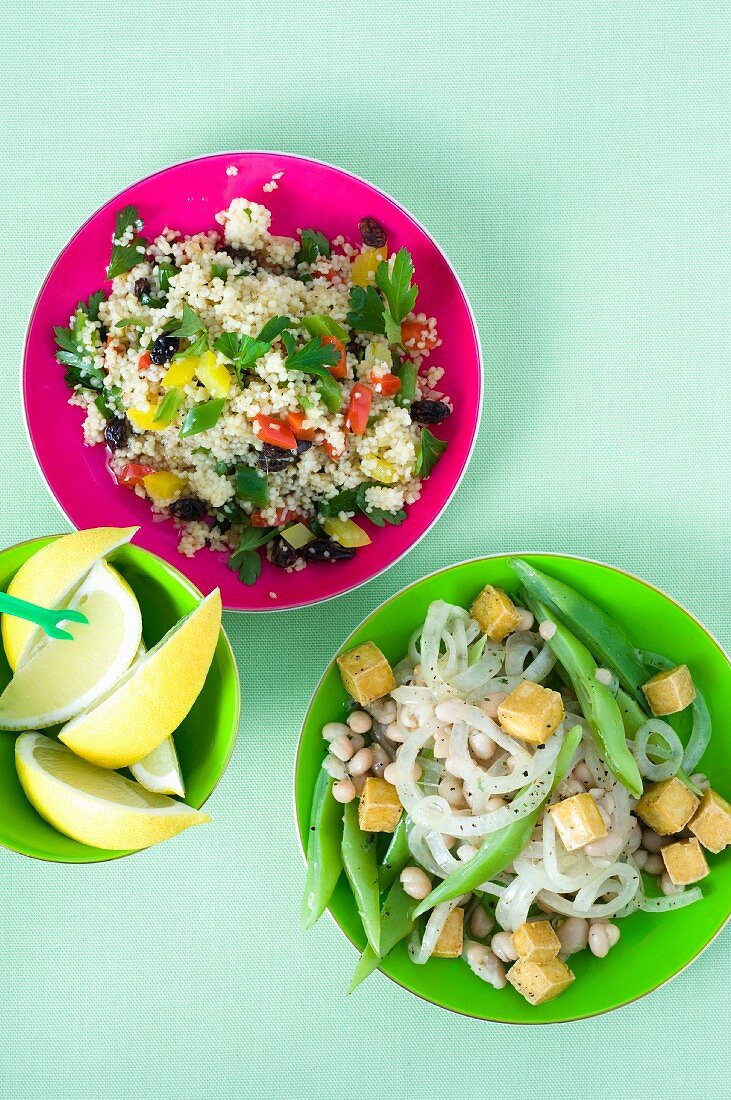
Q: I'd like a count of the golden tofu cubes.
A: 12